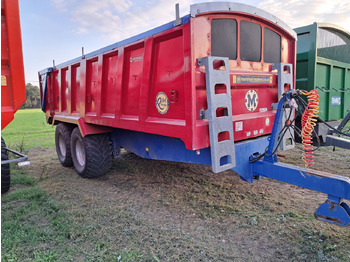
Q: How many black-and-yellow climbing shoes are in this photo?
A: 0